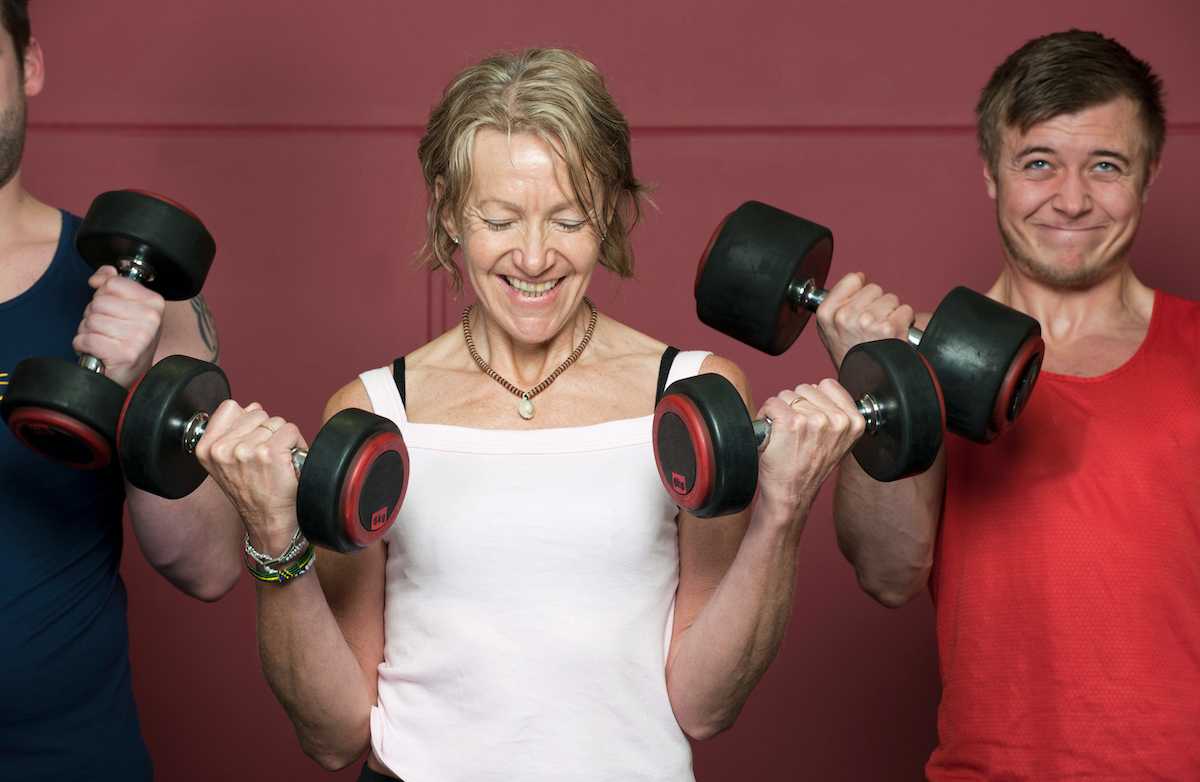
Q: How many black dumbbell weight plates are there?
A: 8